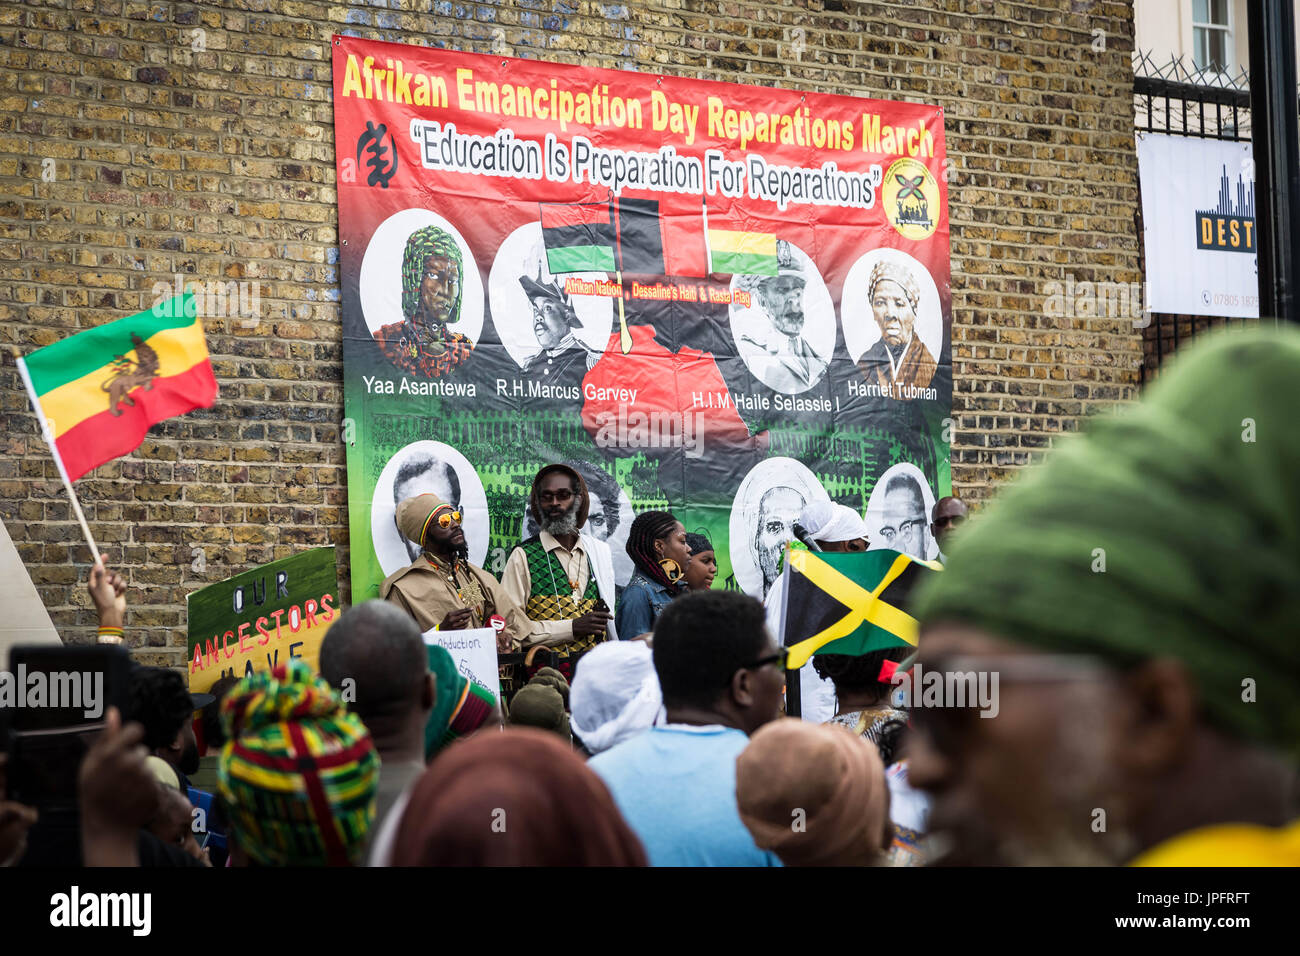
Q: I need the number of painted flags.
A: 3